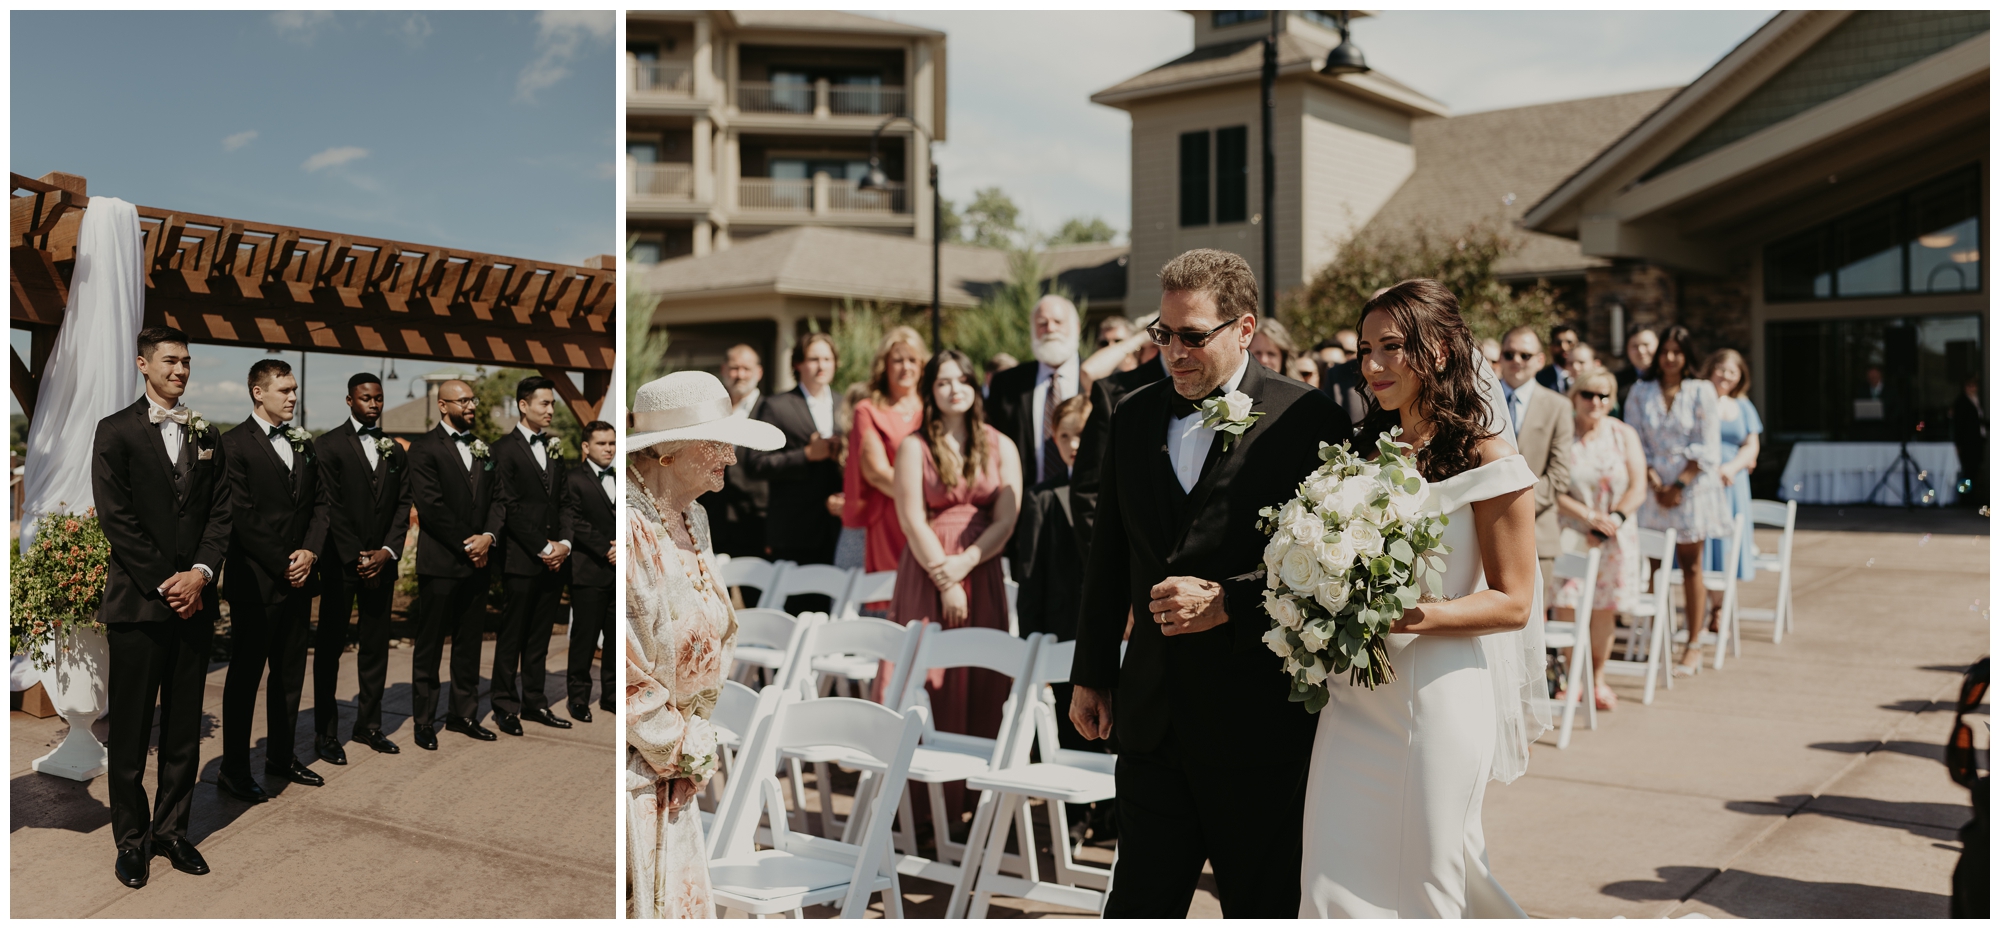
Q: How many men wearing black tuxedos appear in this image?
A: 7